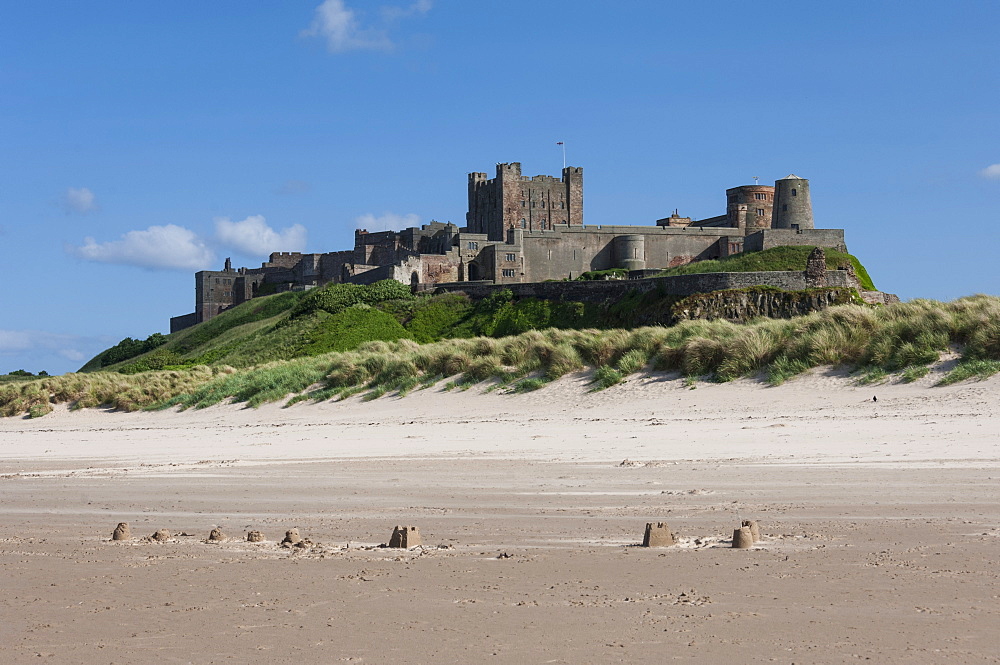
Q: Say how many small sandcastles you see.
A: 9